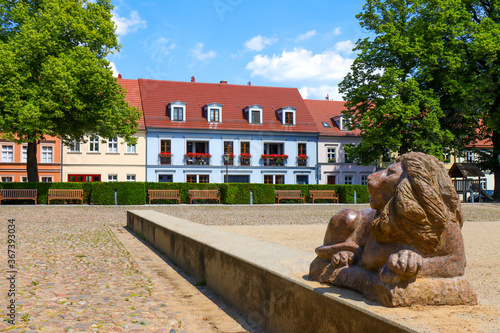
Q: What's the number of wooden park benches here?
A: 6